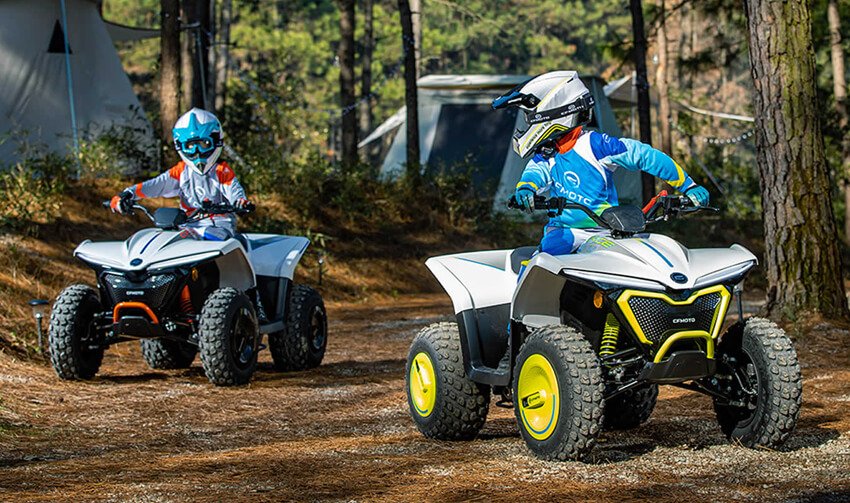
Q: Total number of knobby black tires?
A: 8